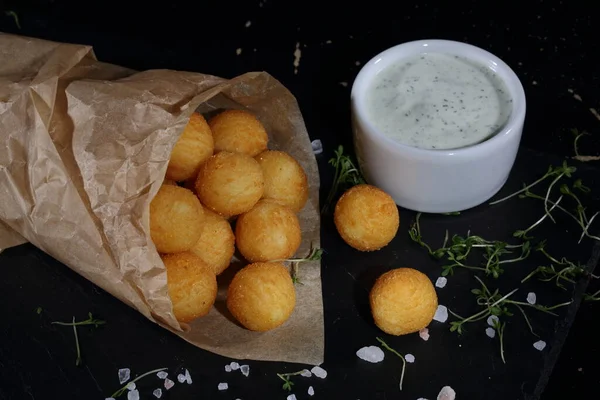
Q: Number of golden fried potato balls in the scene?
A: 11